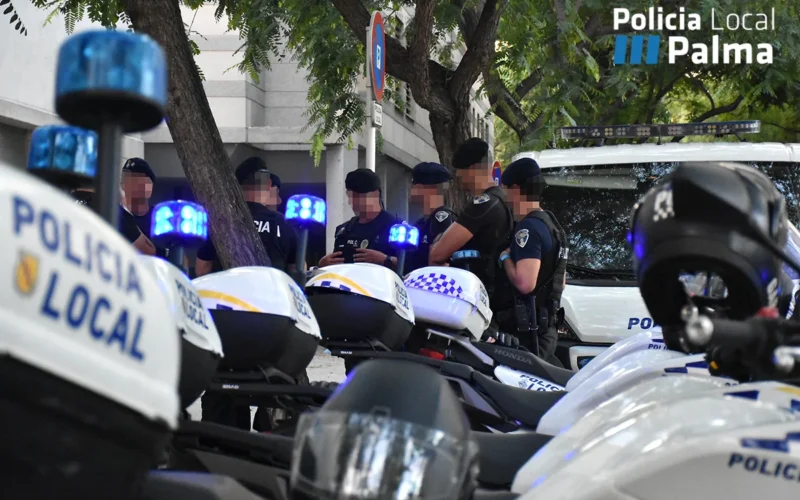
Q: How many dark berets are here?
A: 7